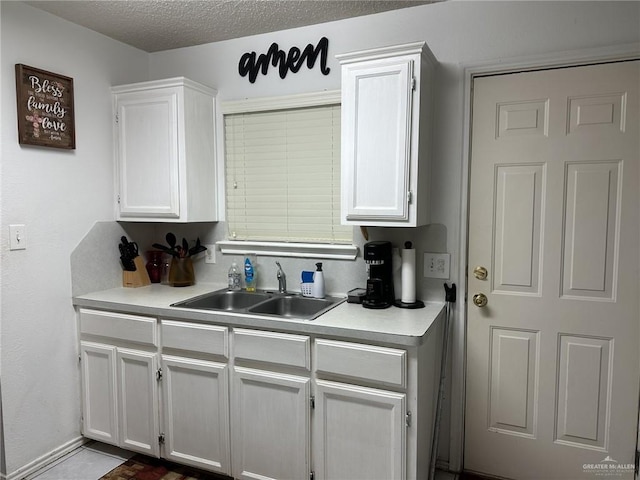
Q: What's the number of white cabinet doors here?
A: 7